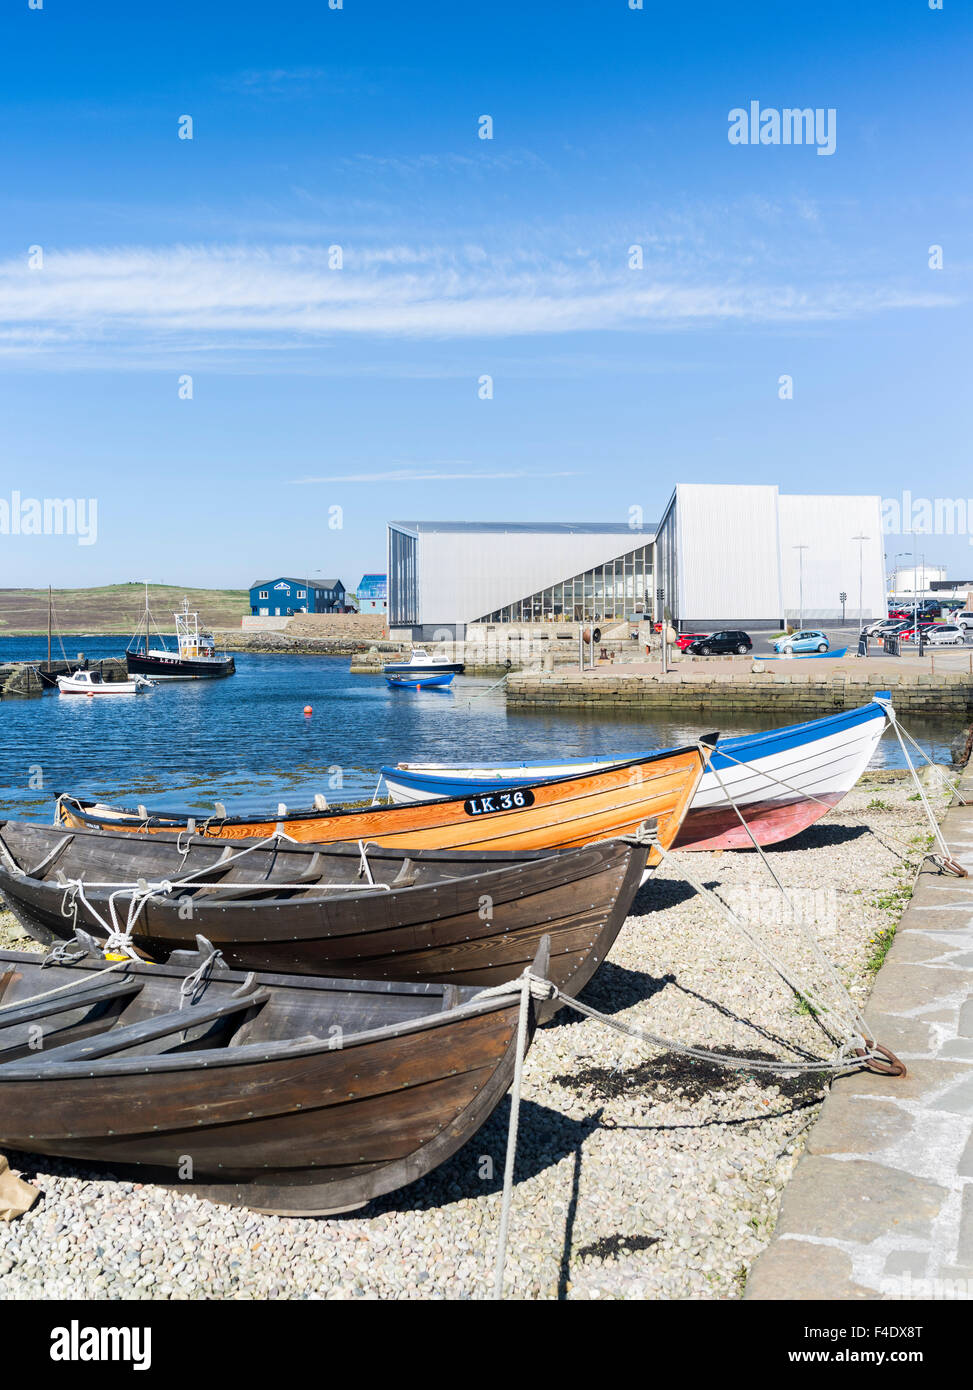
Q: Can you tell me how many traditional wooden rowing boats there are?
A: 4